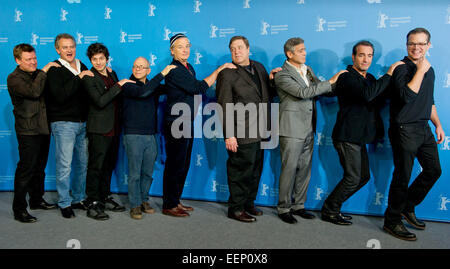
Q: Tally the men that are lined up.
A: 9